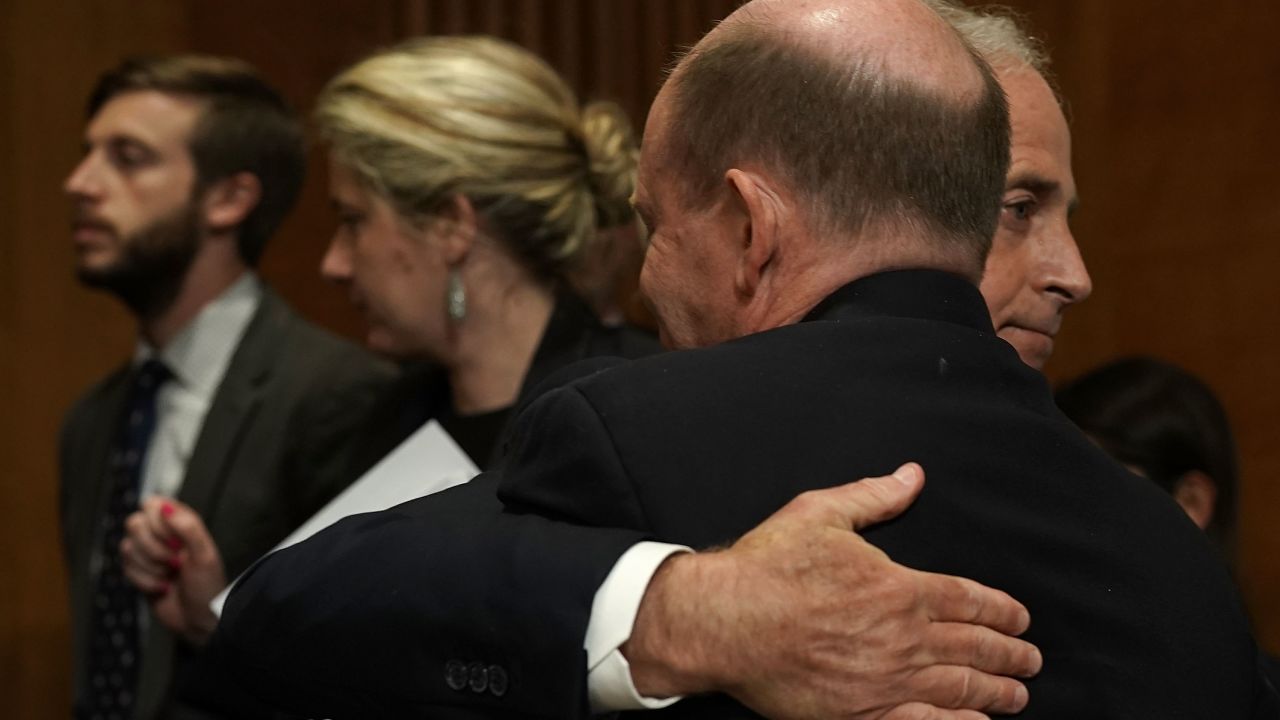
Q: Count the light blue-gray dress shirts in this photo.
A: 1